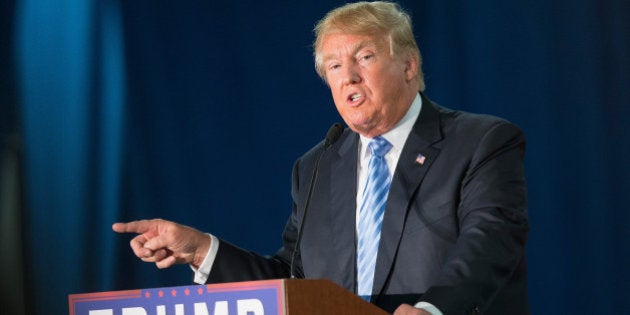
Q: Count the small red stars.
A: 5